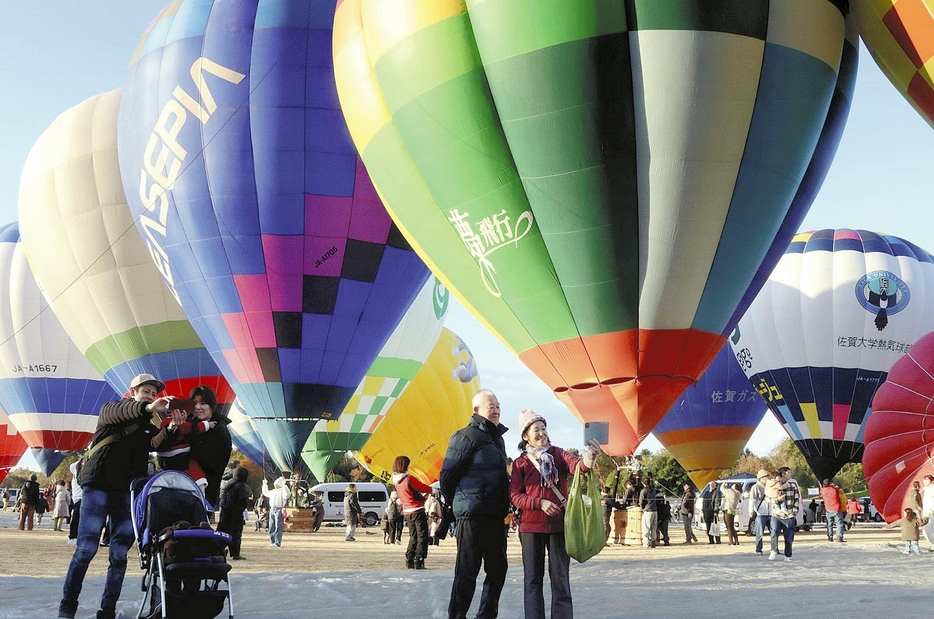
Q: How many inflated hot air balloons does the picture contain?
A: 12